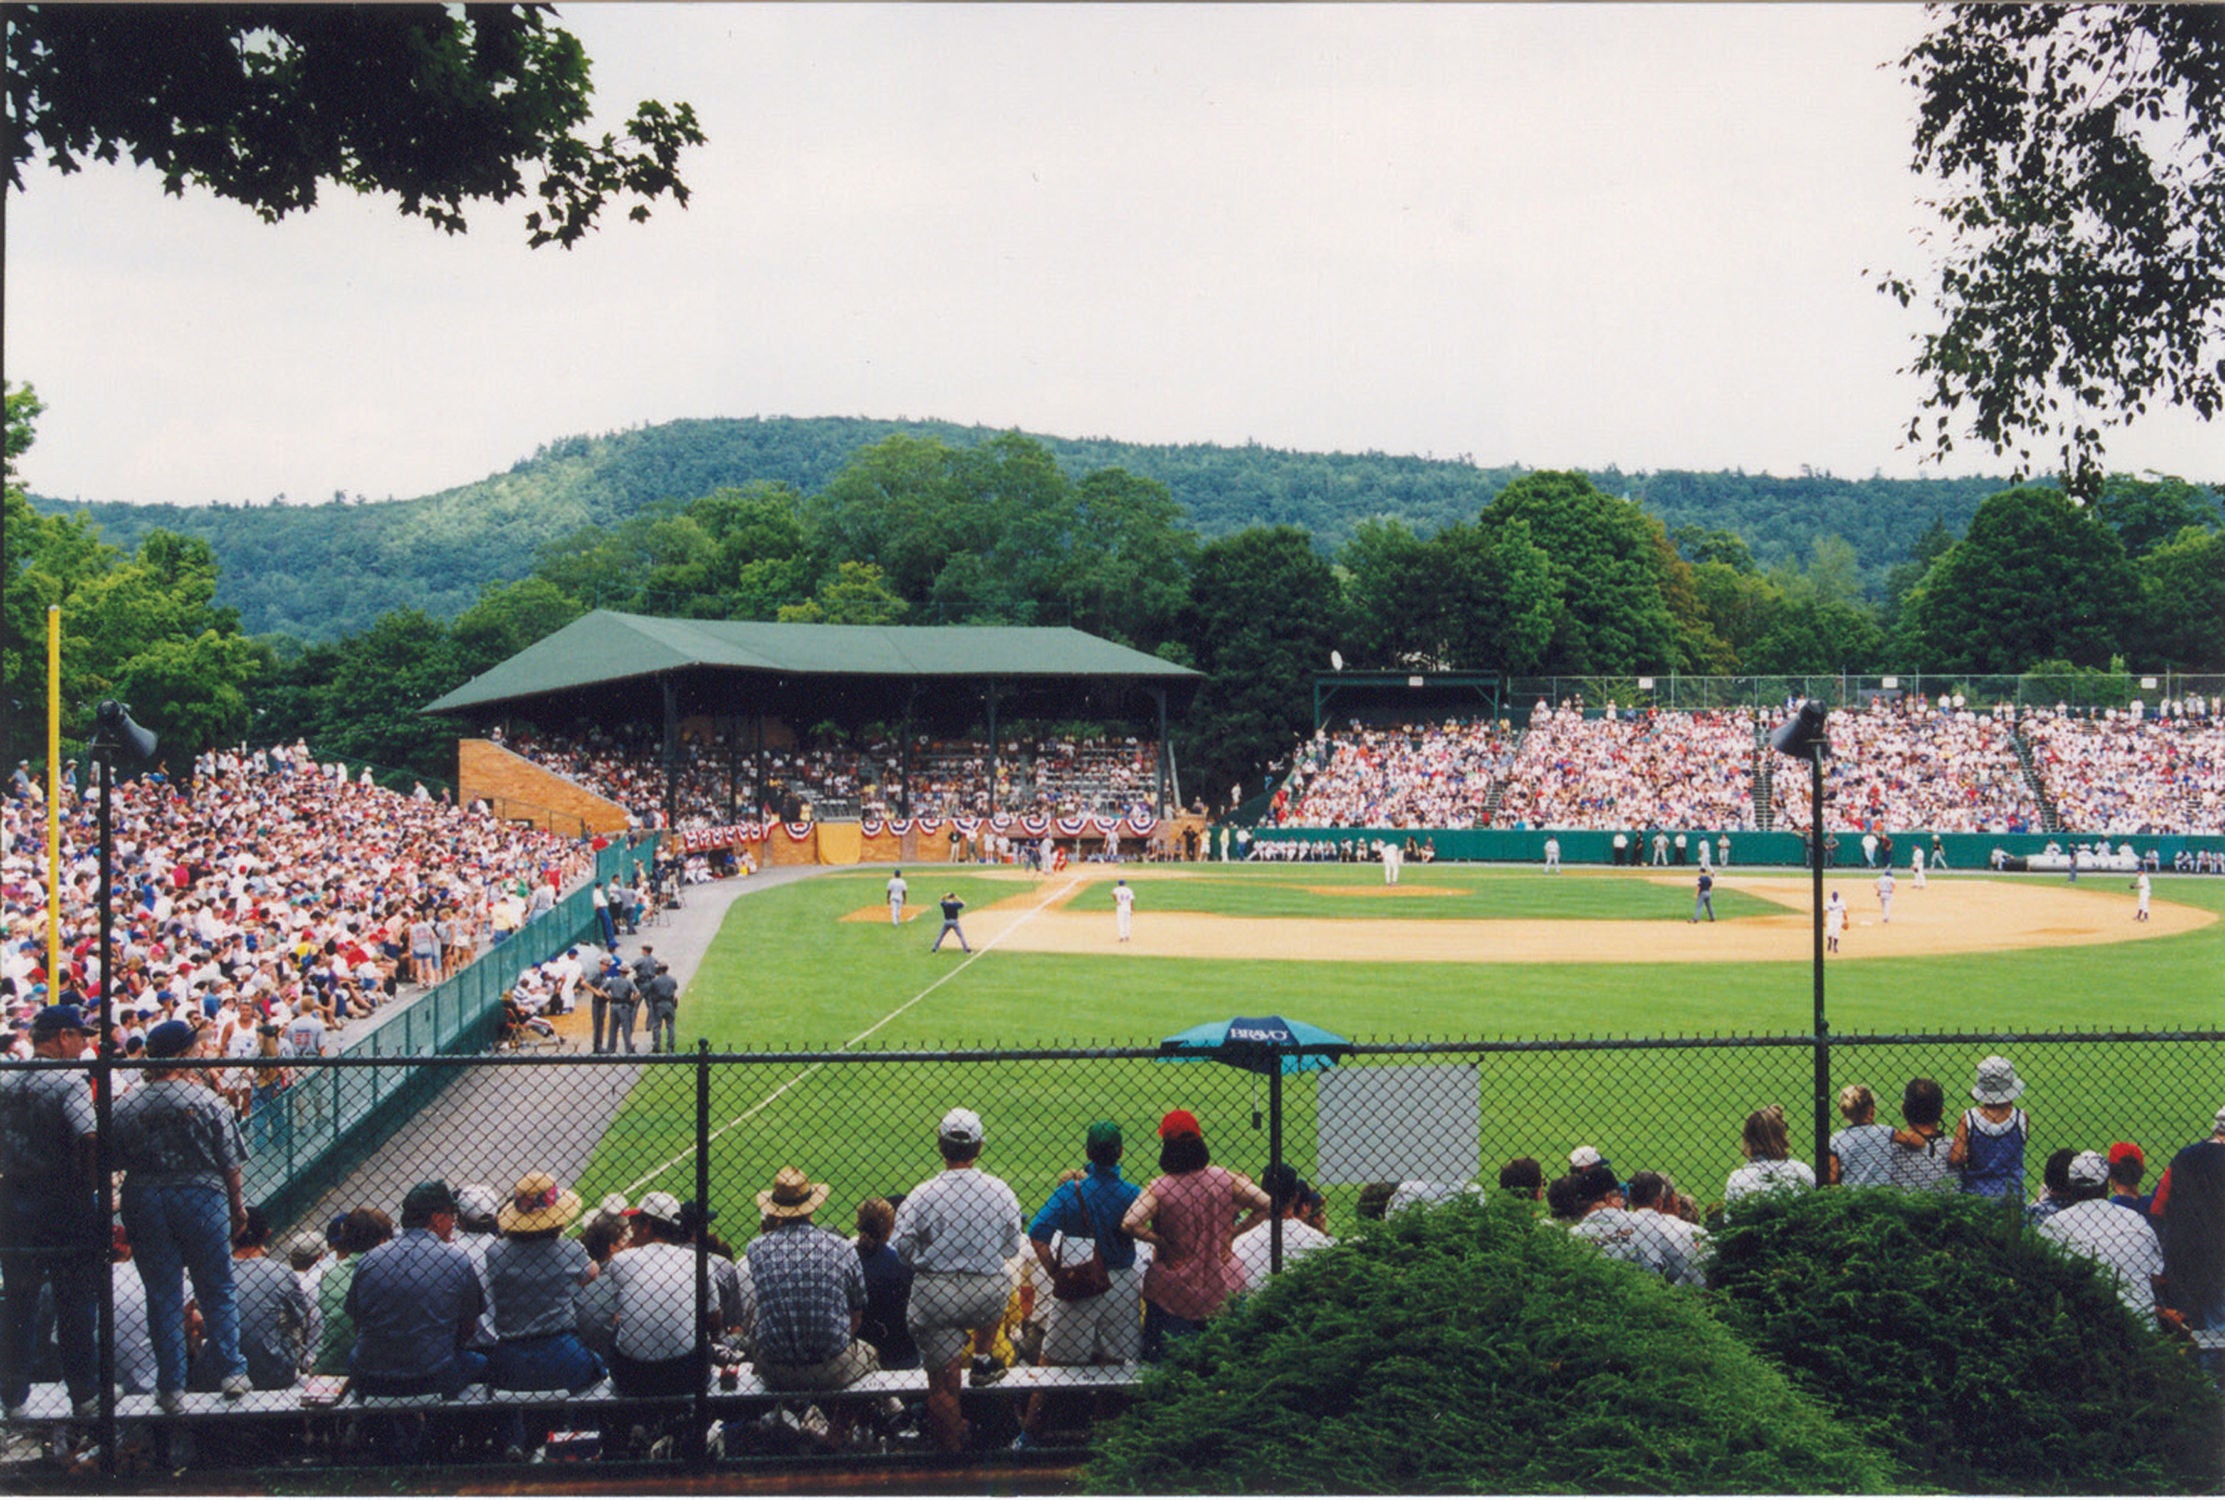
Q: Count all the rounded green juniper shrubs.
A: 2